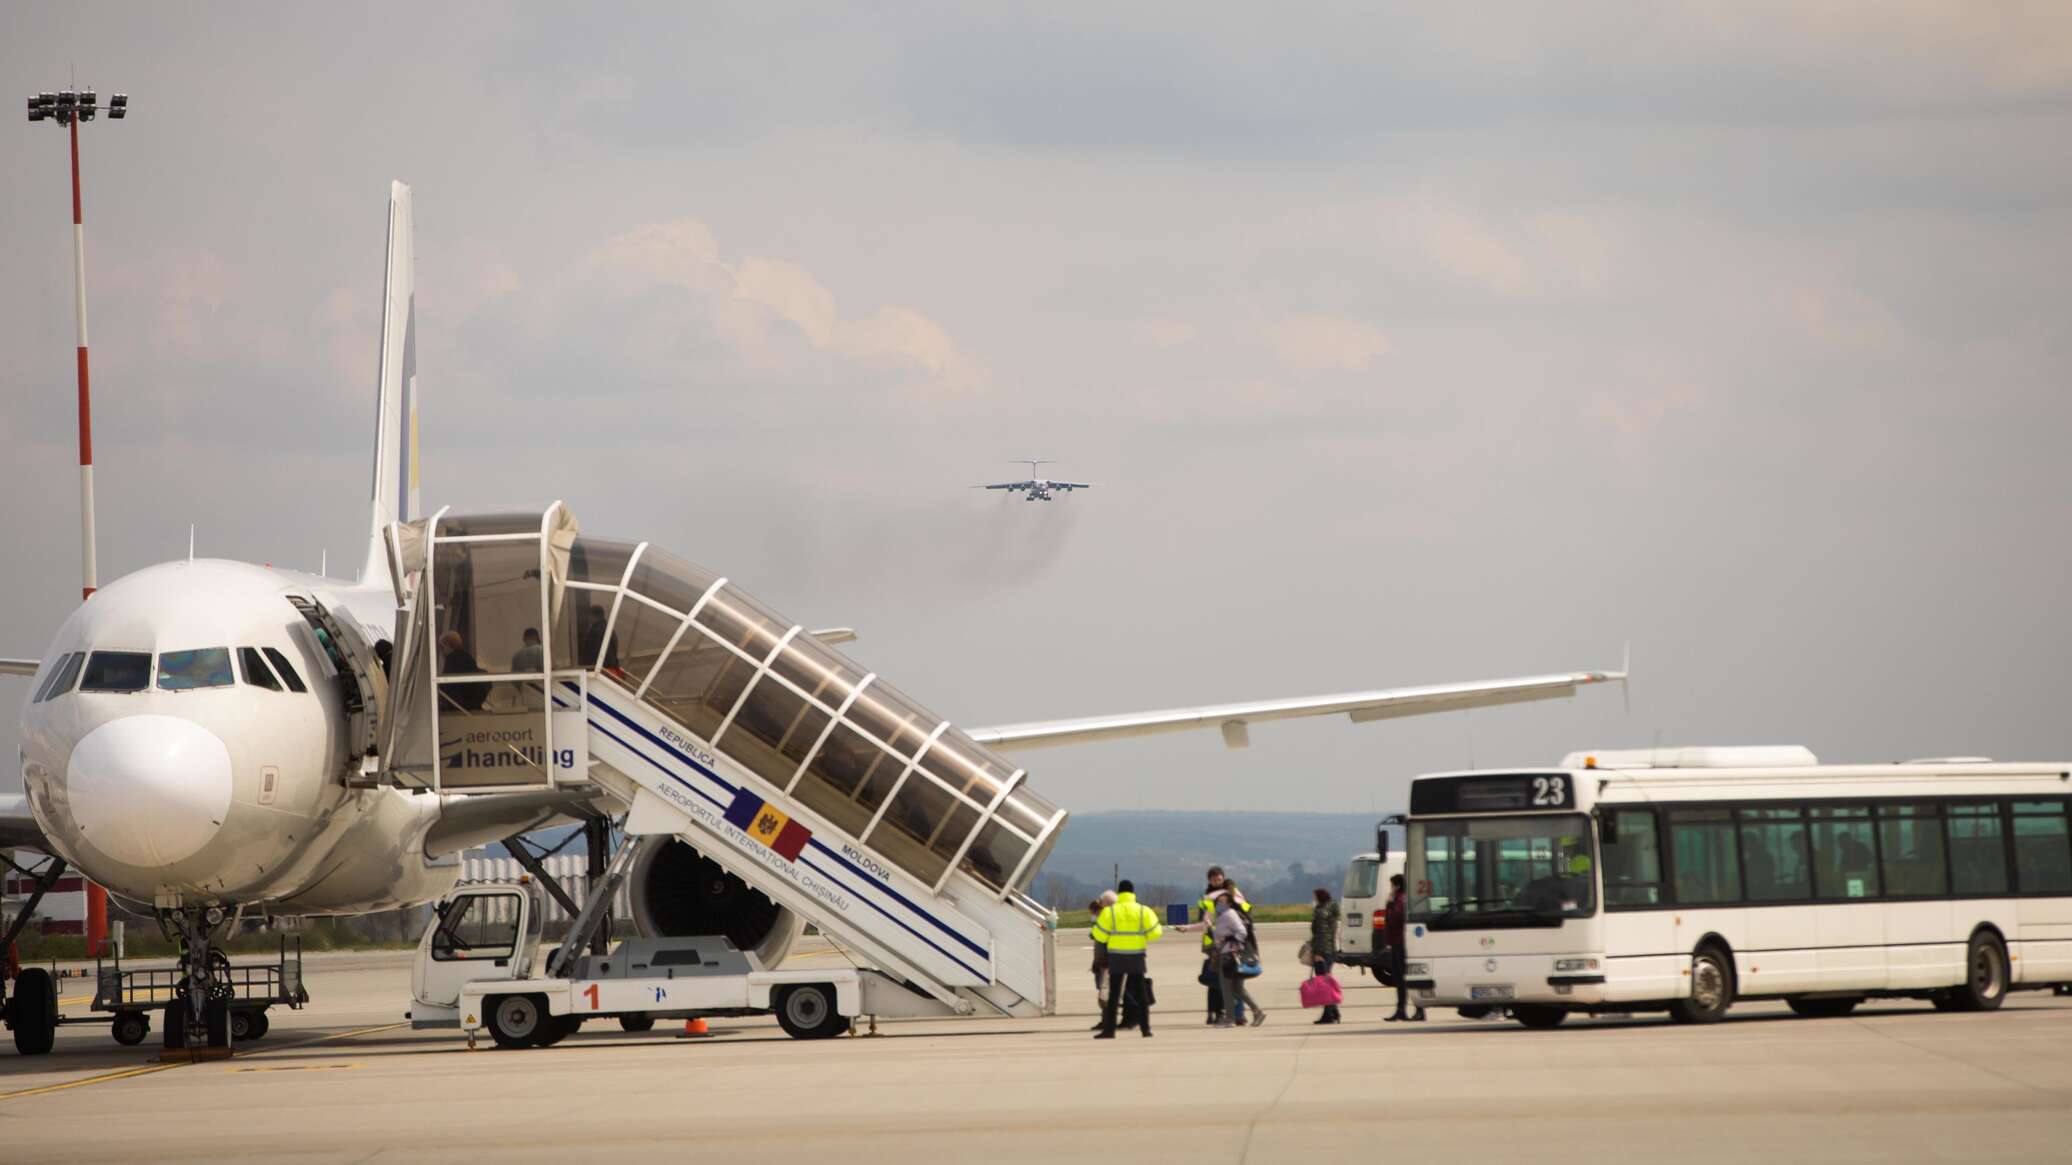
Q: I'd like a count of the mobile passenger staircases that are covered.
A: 1